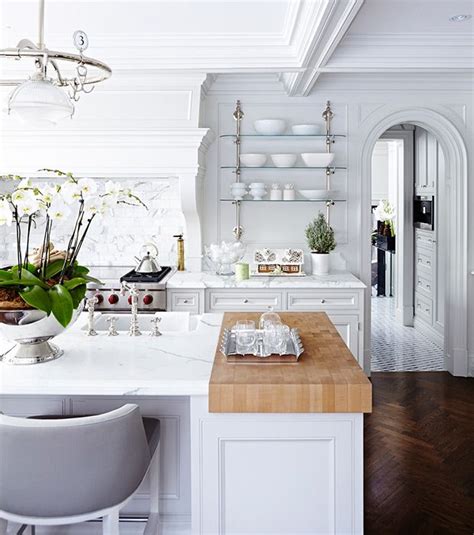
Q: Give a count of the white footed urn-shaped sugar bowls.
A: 2